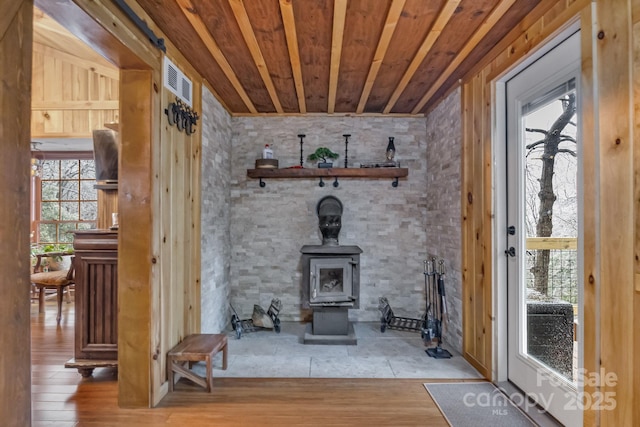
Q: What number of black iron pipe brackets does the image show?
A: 4